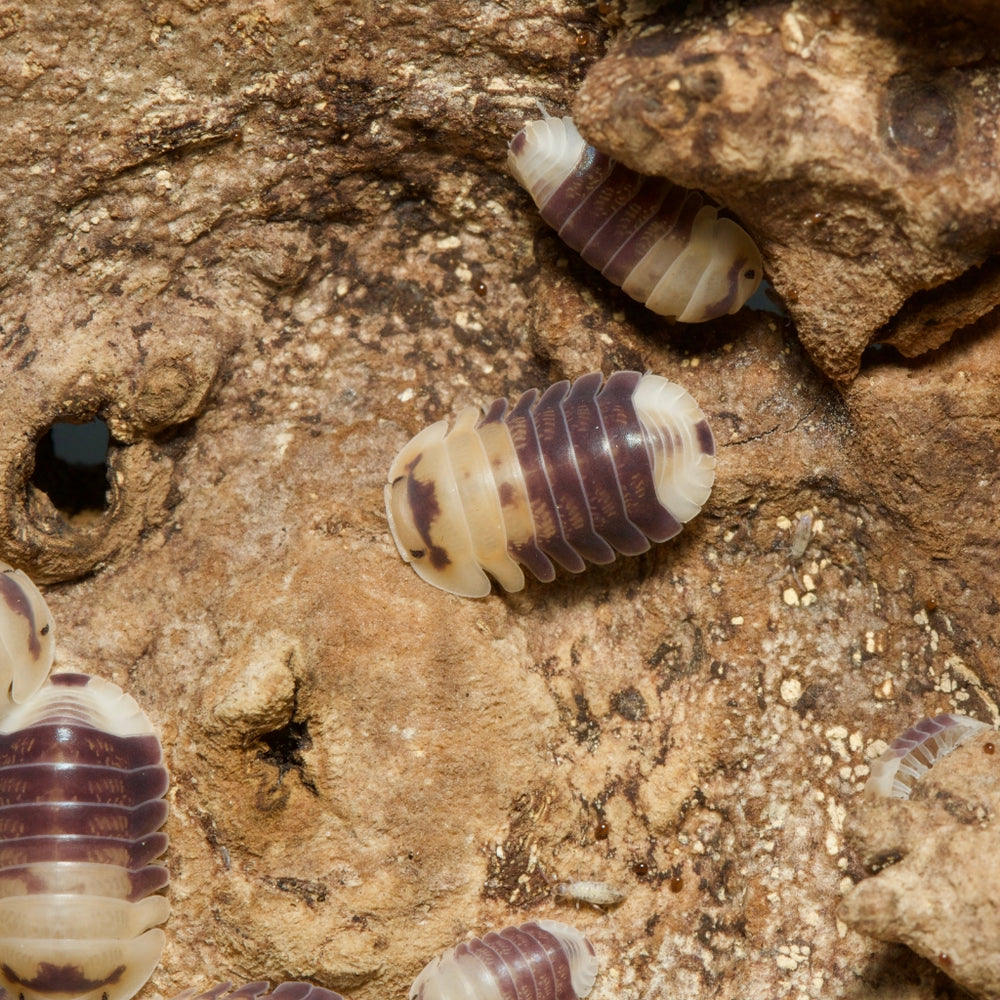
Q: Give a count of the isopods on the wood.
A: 7